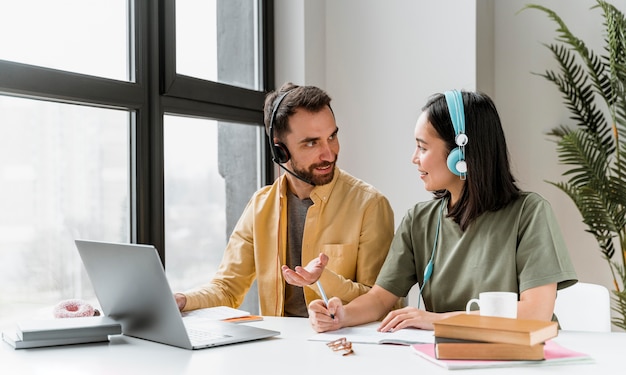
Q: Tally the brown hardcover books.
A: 2